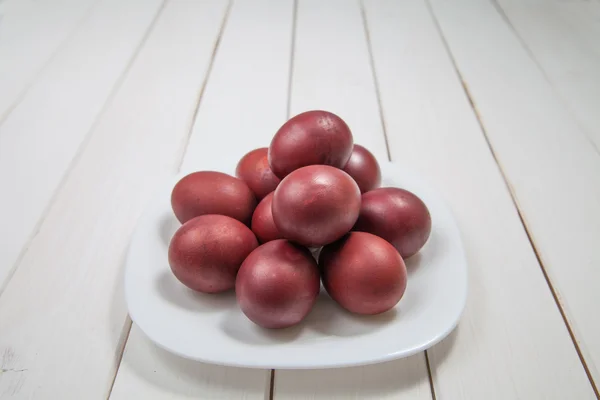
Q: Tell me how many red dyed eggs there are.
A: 10